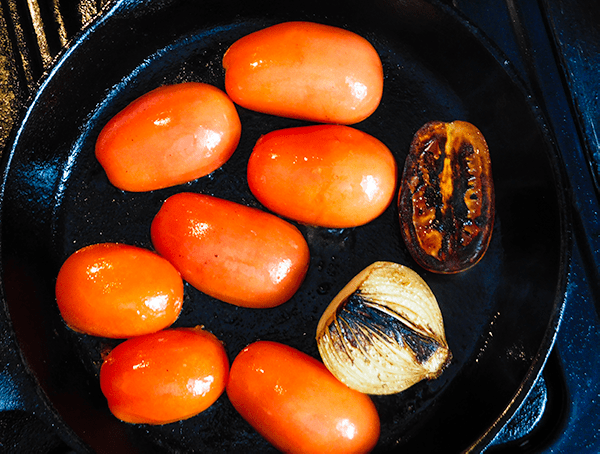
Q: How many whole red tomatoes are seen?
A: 7